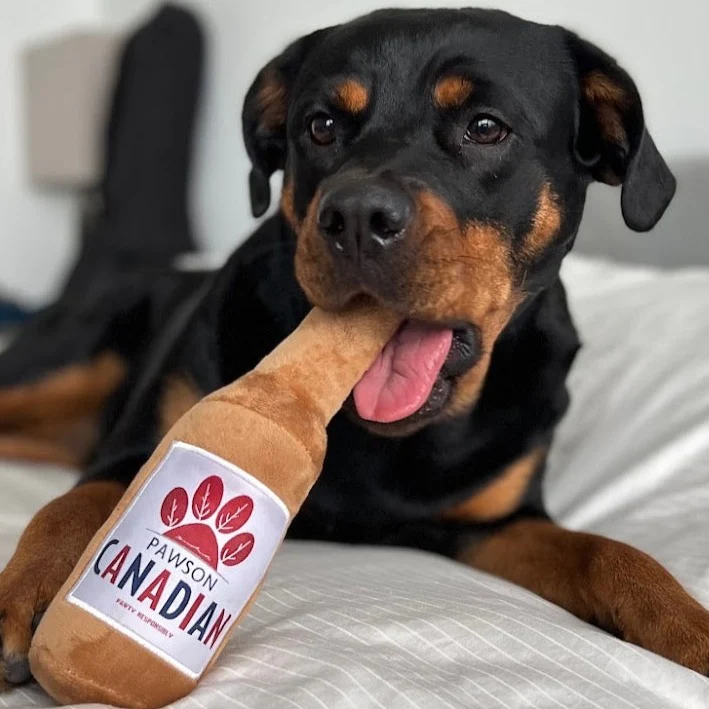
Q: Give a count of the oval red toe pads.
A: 4